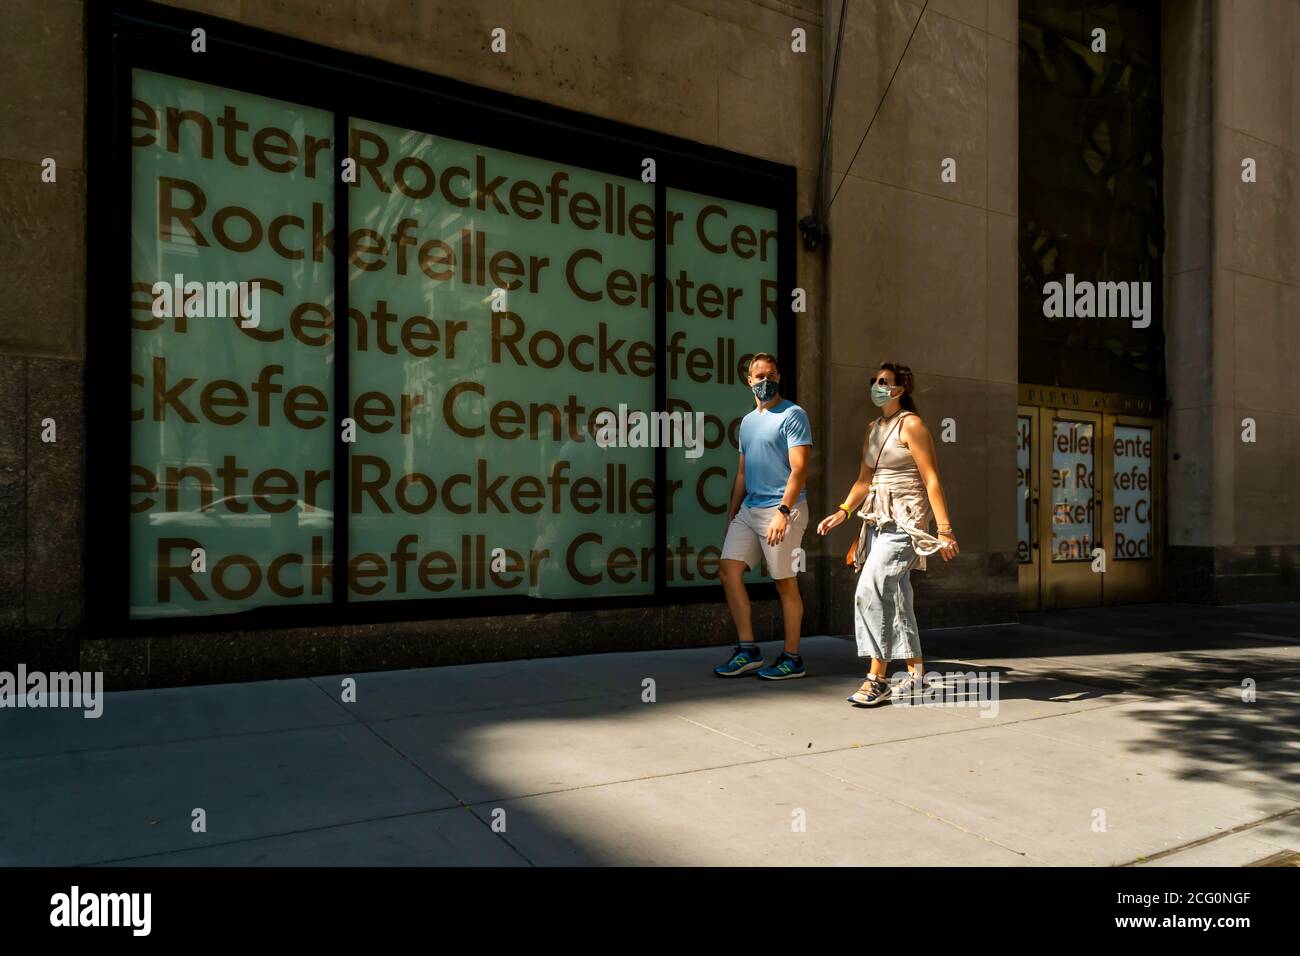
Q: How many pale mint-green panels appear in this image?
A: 3